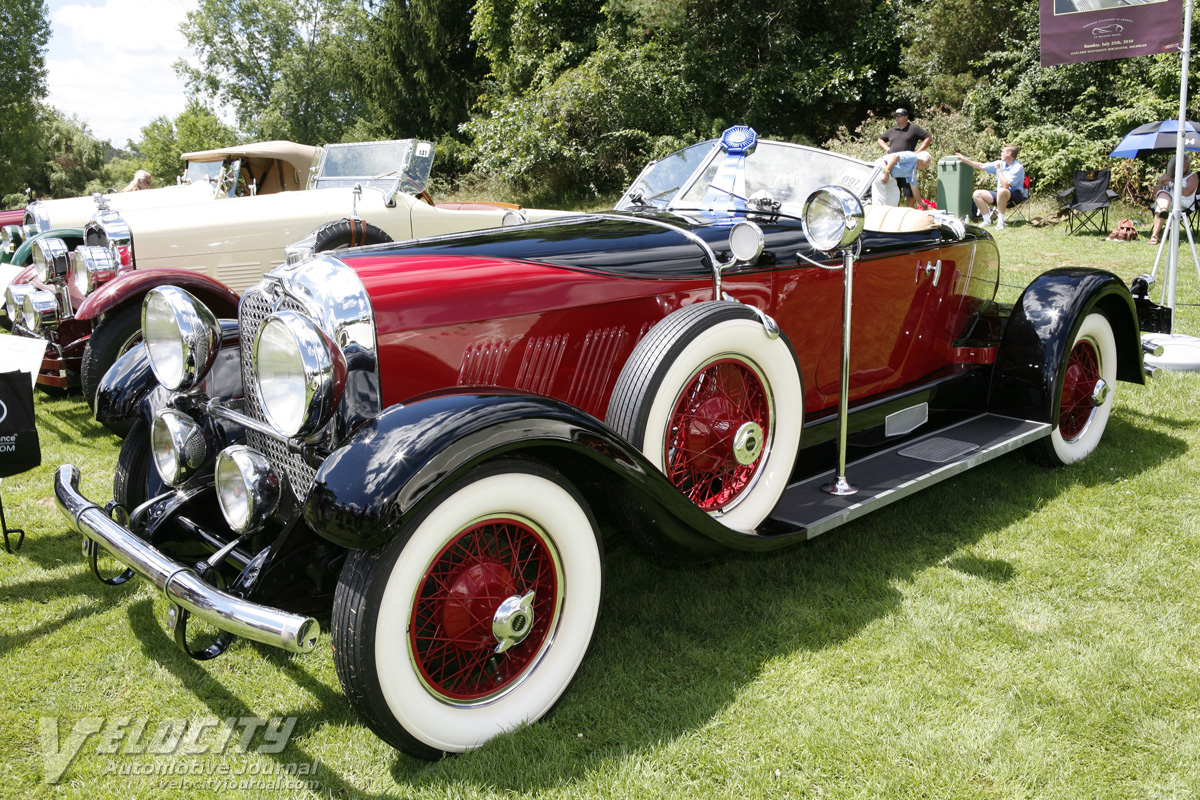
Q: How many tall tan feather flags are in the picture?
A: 0